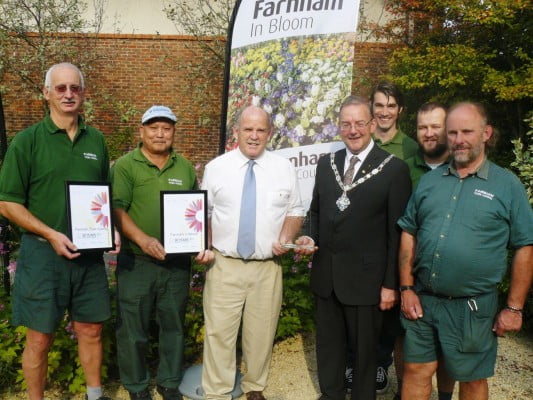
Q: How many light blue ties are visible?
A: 1